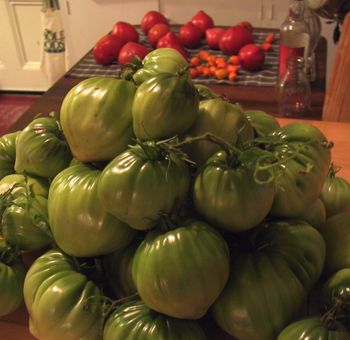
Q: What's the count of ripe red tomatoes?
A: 12